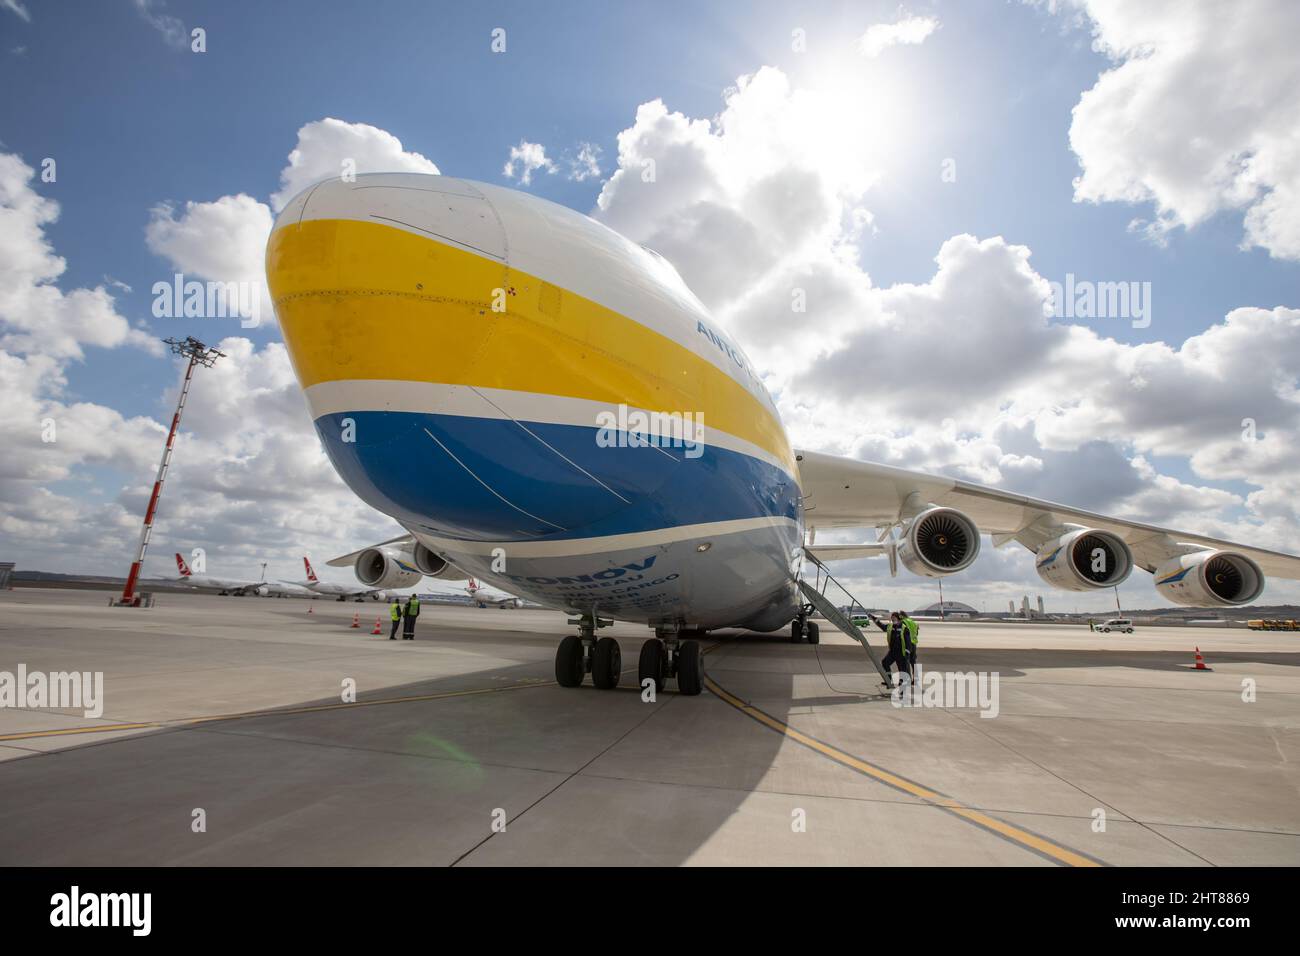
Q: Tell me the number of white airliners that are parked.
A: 3